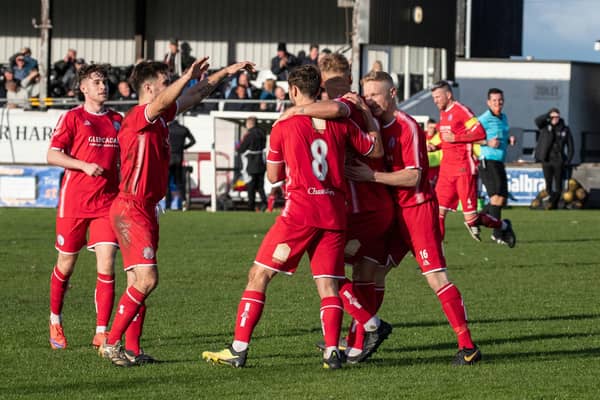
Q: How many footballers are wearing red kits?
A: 6